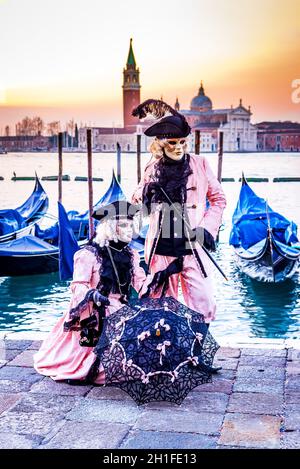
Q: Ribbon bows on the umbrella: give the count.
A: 13